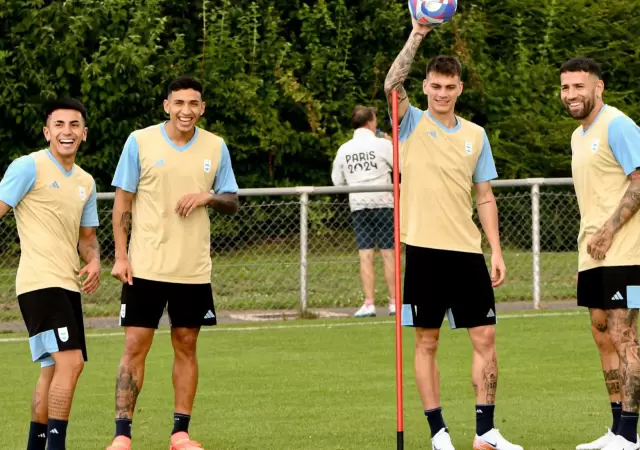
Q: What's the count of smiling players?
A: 4